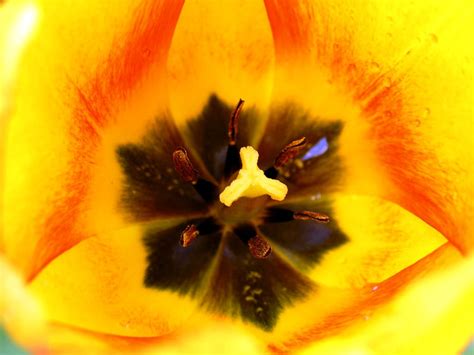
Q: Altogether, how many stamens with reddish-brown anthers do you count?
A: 6